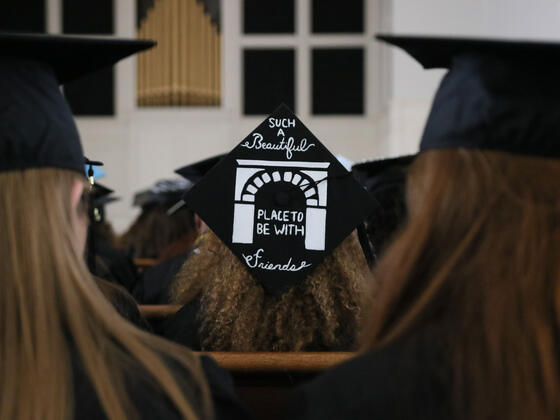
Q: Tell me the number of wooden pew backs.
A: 3